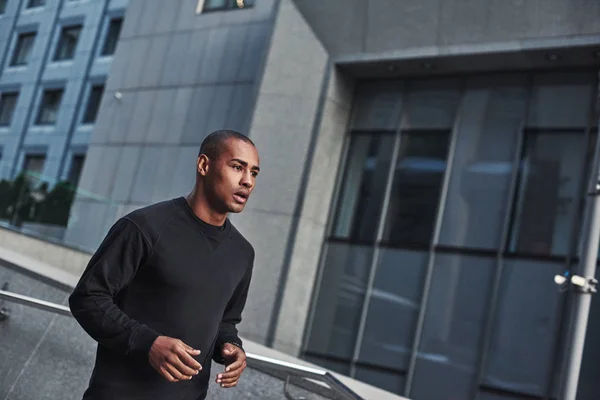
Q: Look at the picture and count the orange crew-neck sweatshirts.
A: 0